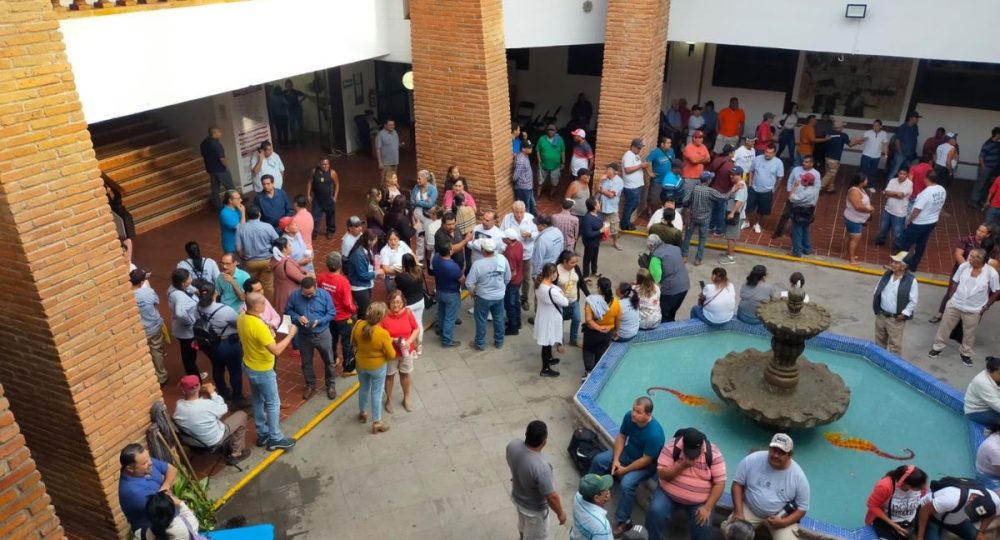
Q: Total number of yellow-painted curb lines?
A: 2